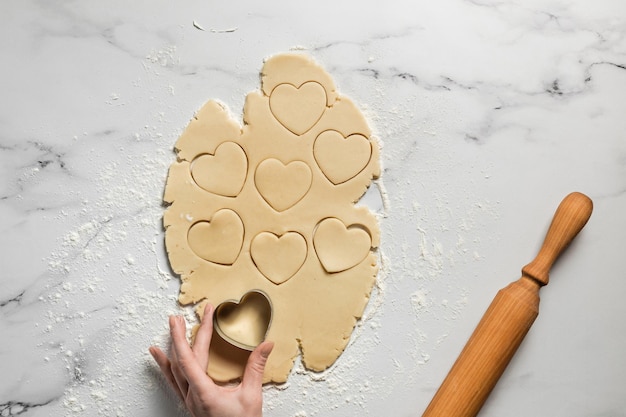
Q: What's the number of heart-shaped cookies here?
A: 7